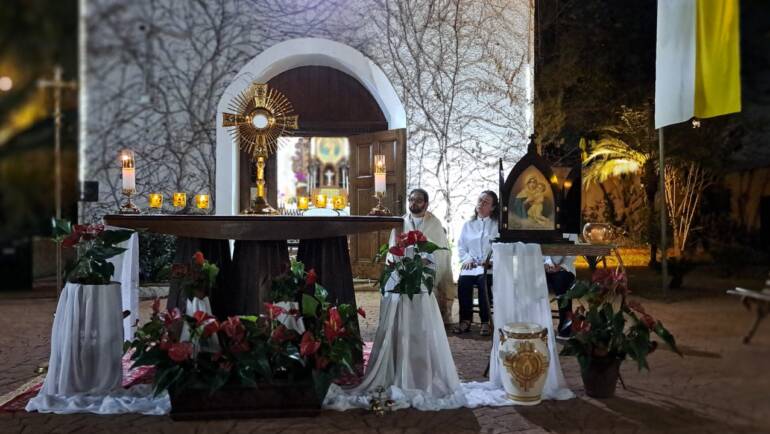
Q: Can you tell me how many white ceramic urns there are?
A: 1